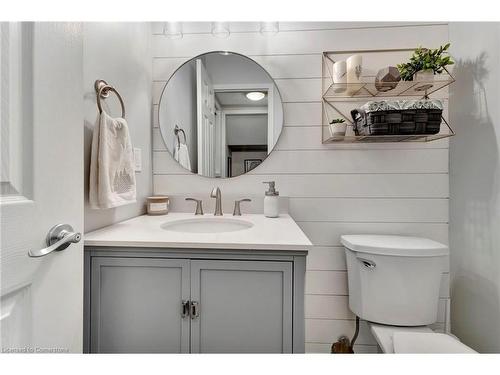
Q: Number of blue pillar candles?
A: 0